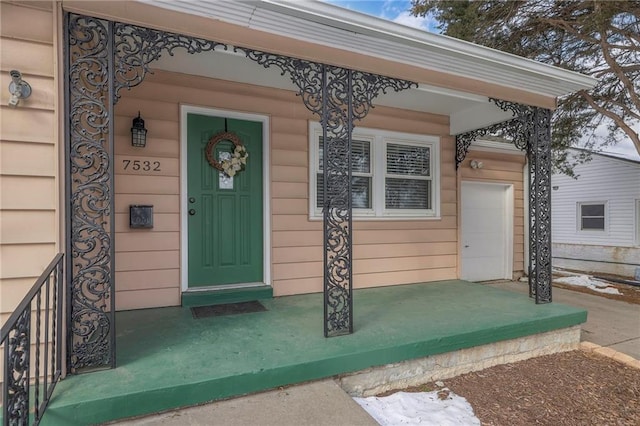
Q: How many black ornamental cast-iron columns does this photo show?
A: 3